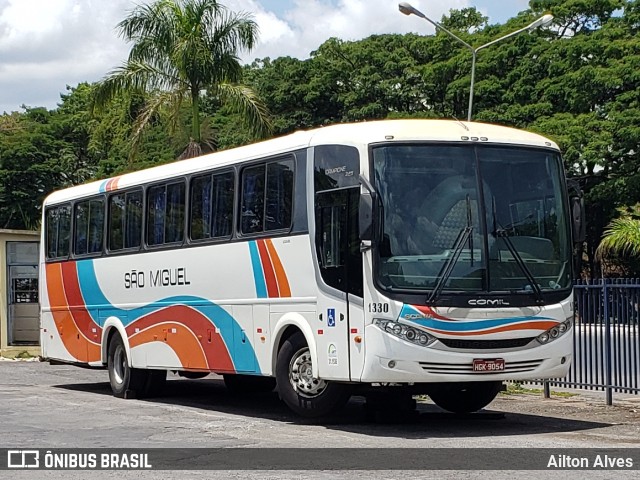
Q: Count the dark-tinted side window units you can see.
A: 6